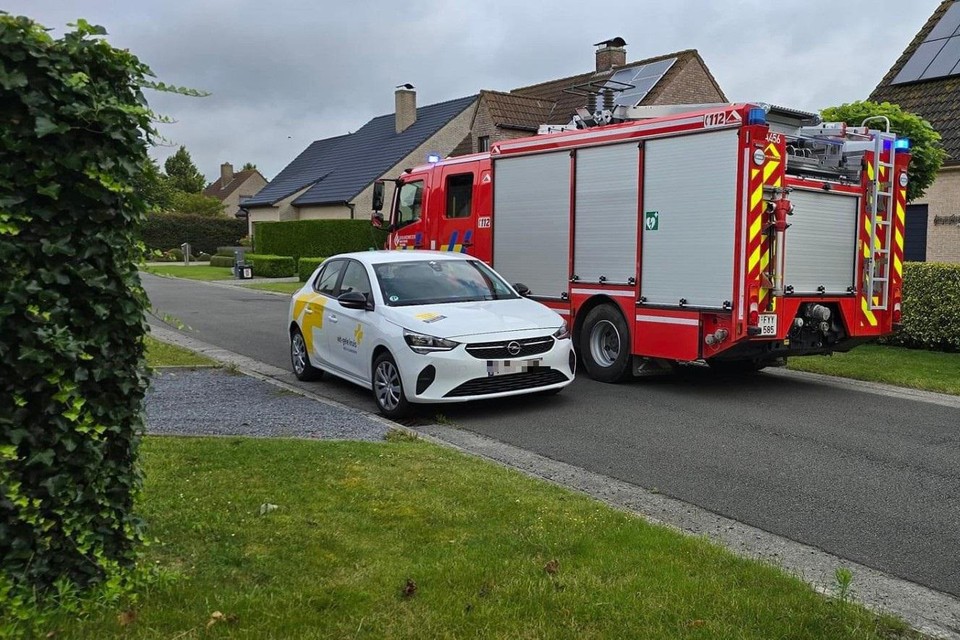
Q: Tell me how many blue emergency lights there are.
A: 3